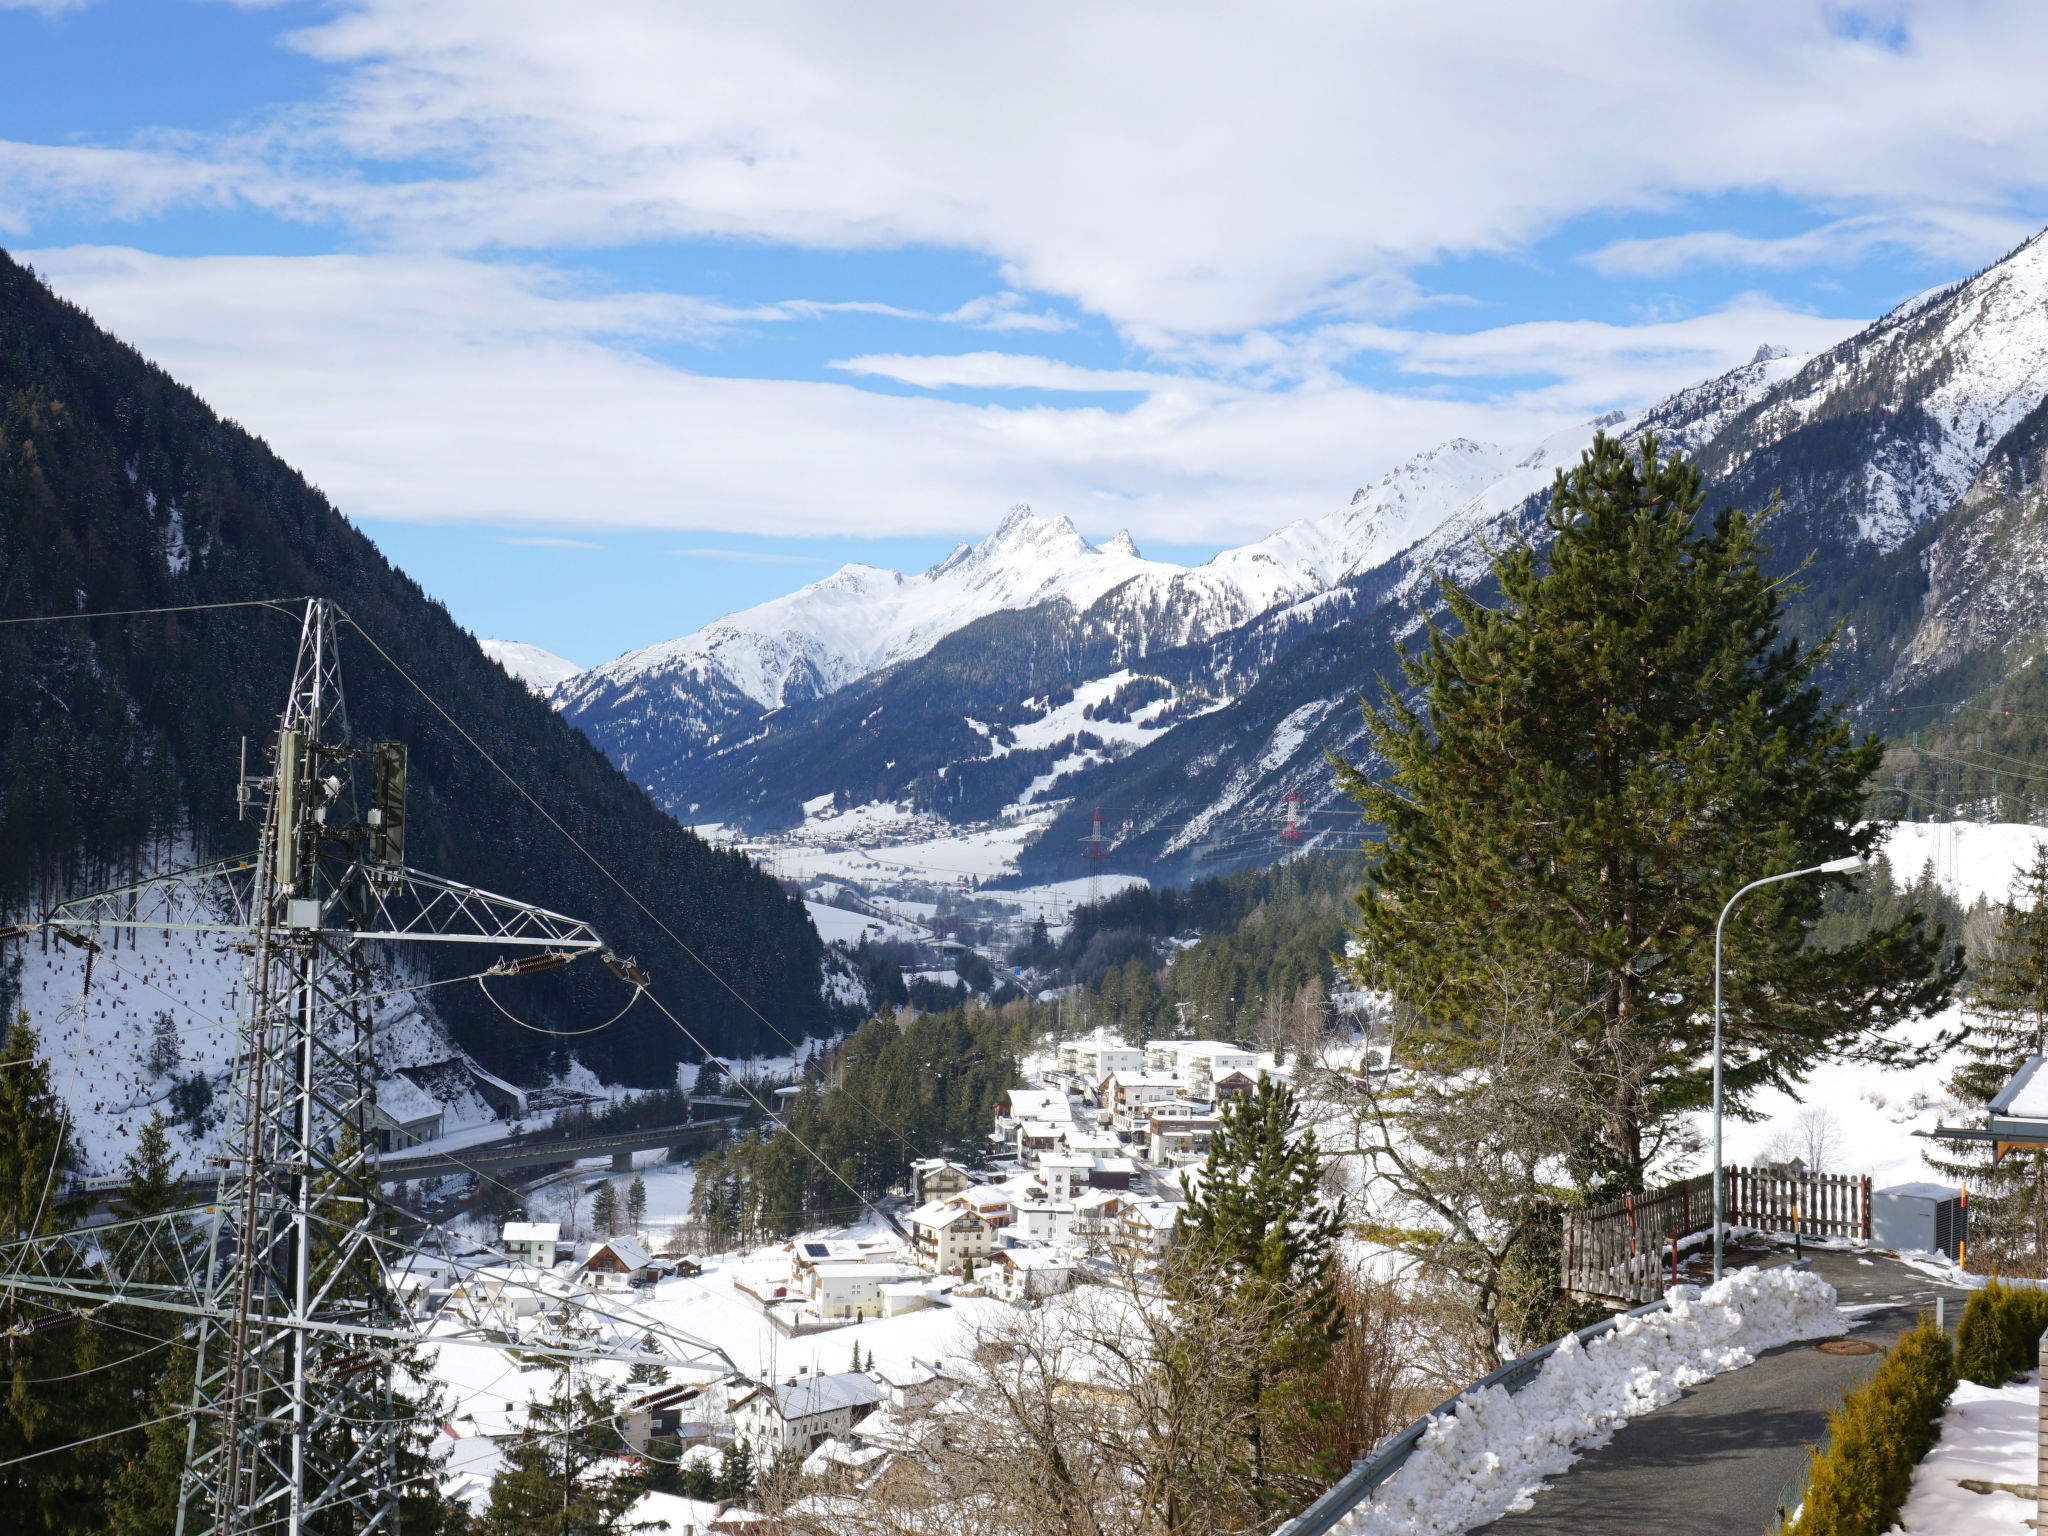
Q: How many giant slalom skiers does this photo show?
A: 0